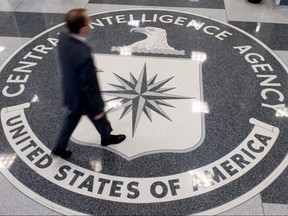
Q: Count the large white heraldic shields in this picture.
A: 1